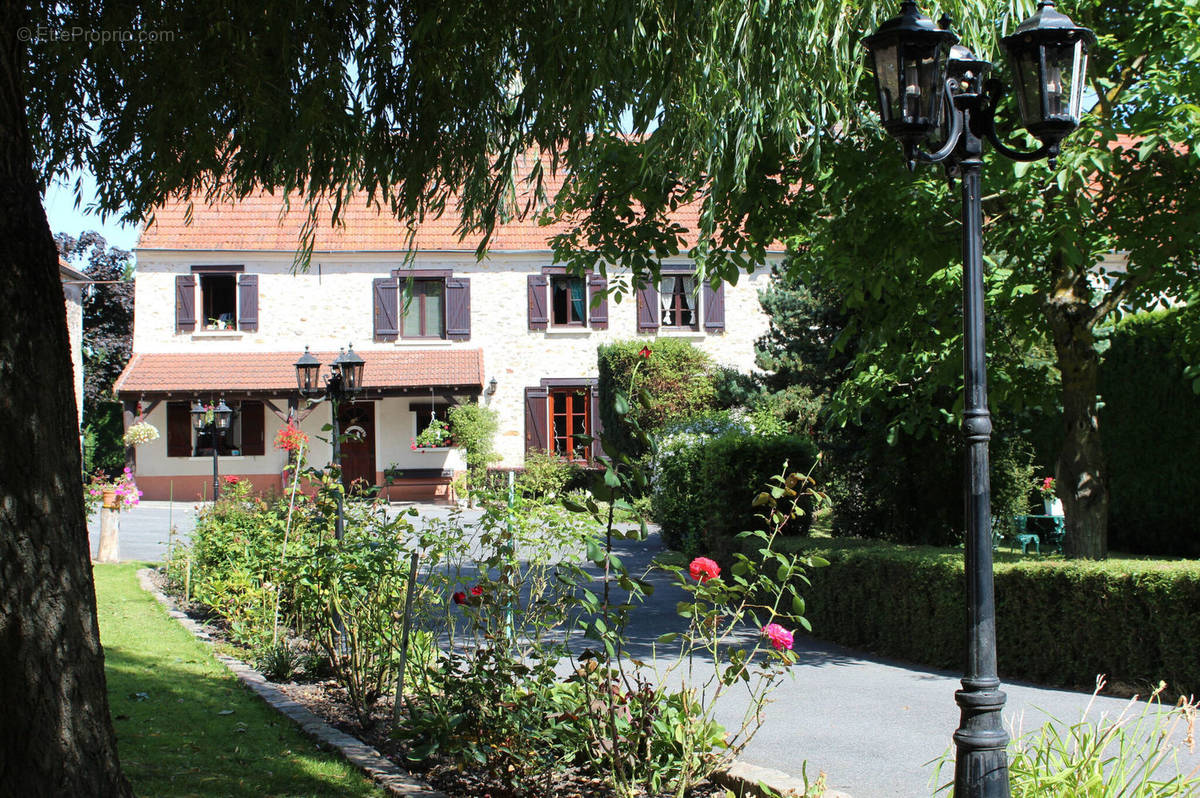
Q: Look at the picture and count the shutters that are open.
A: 12